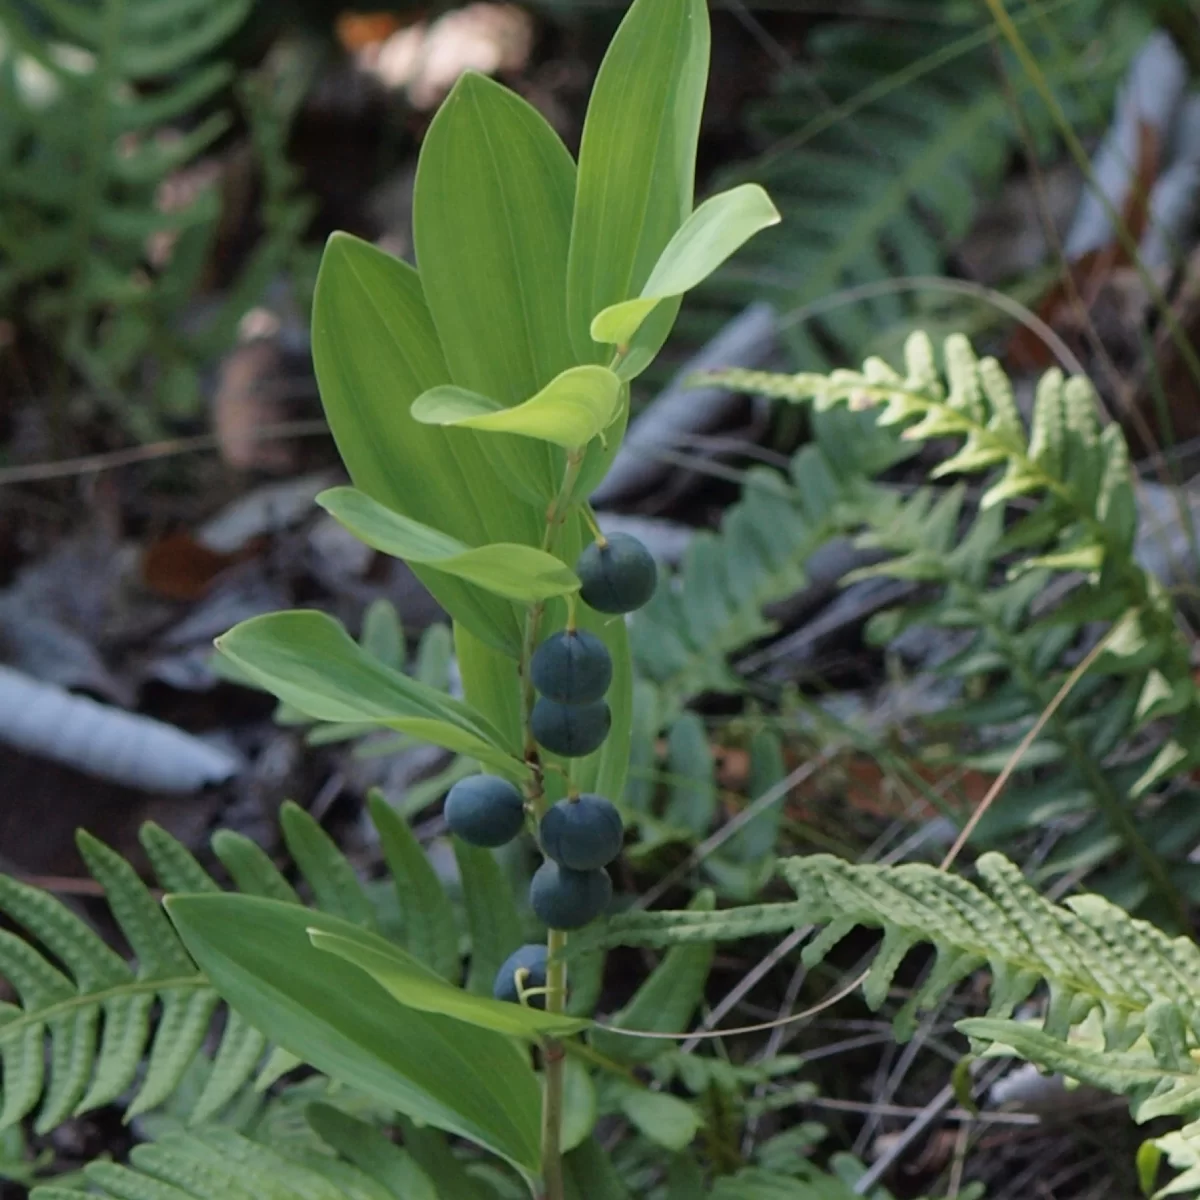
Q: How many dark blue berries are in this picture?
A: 7